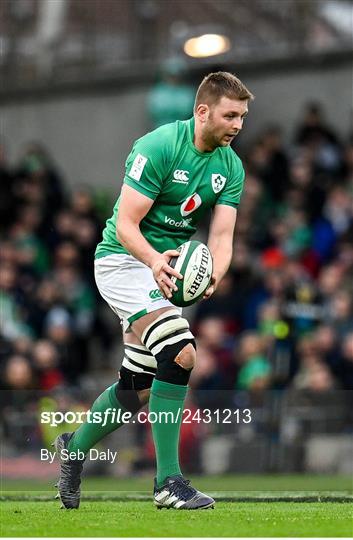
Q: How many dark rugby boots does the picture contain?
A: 2